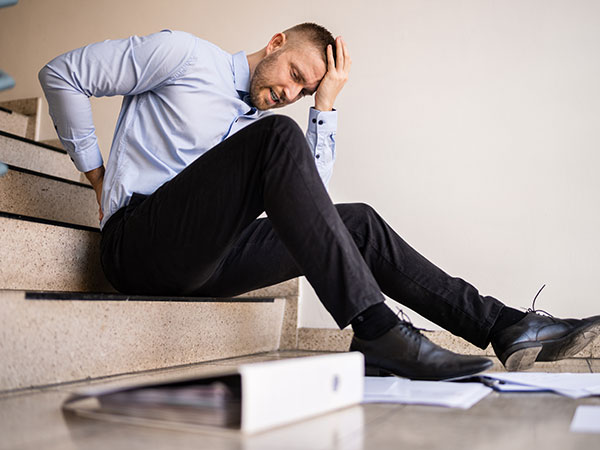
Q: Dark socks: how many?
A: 2